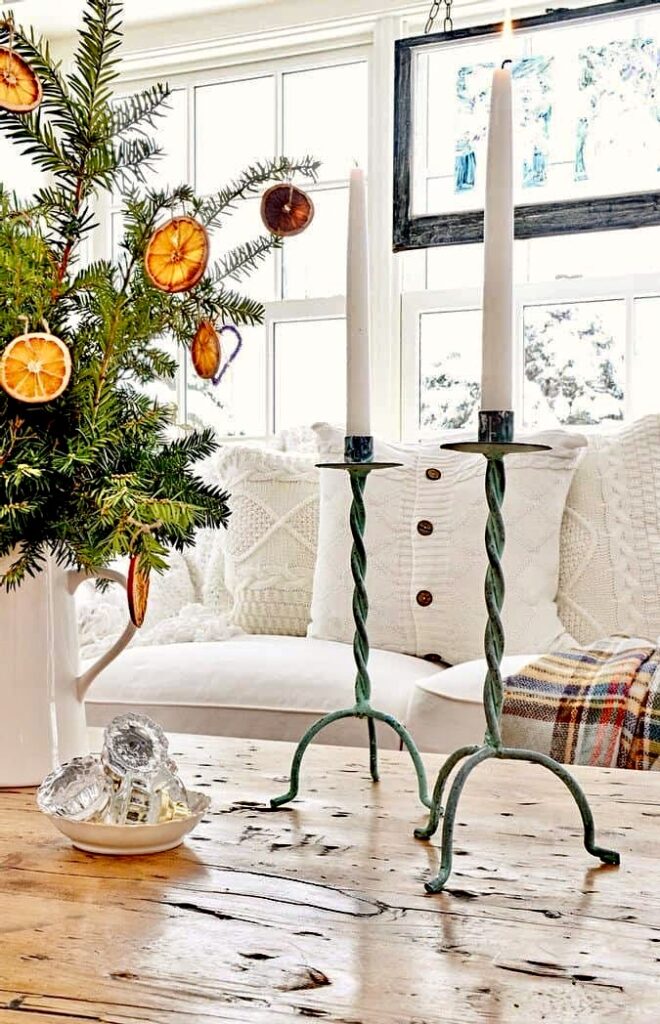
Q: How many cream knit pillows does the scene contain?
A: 3